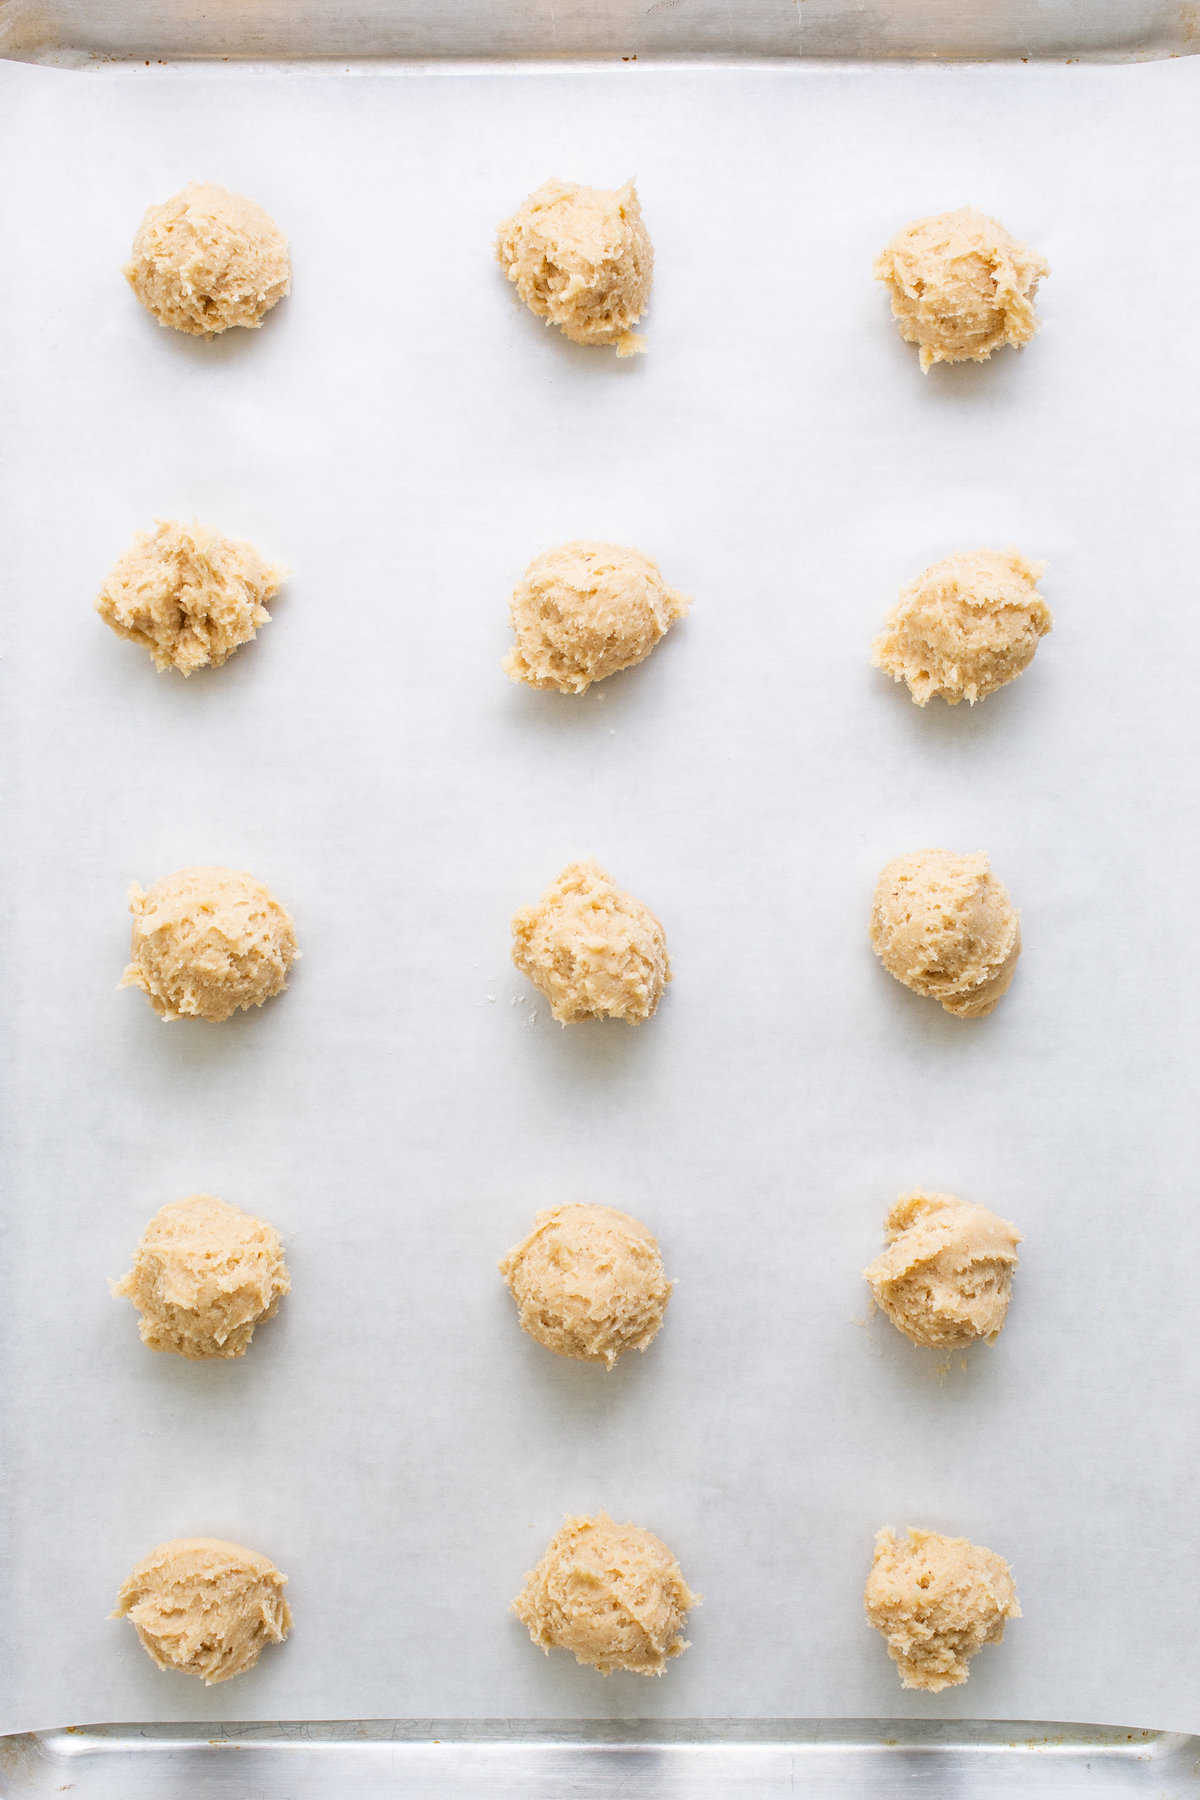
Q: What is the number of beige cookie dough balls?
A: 15